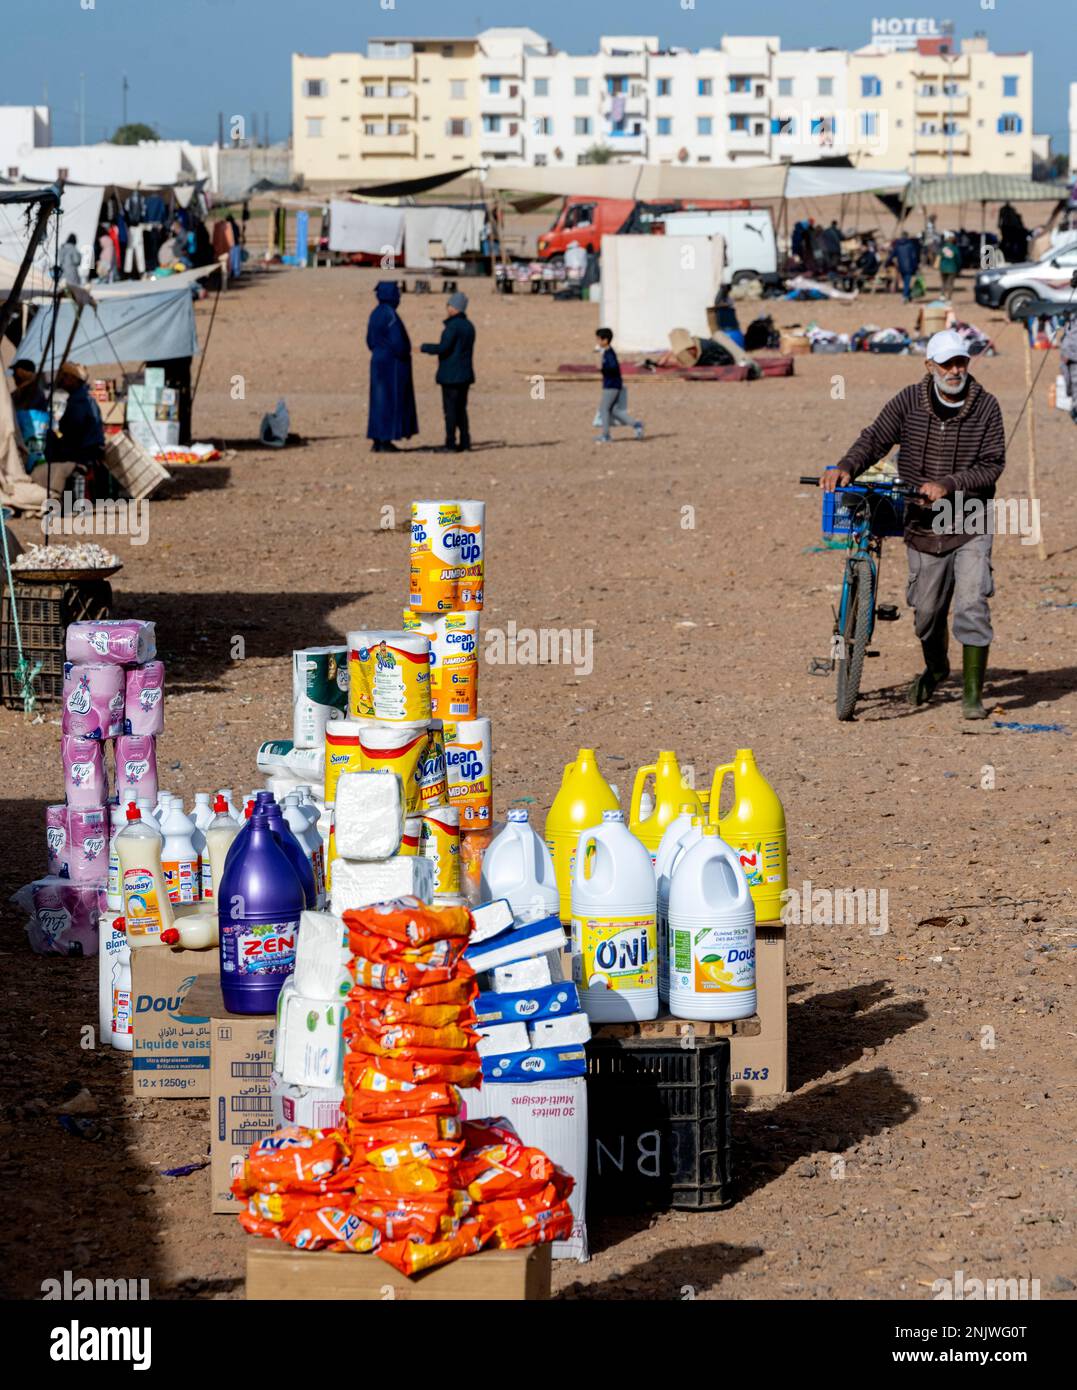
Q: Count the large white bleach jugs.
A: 5